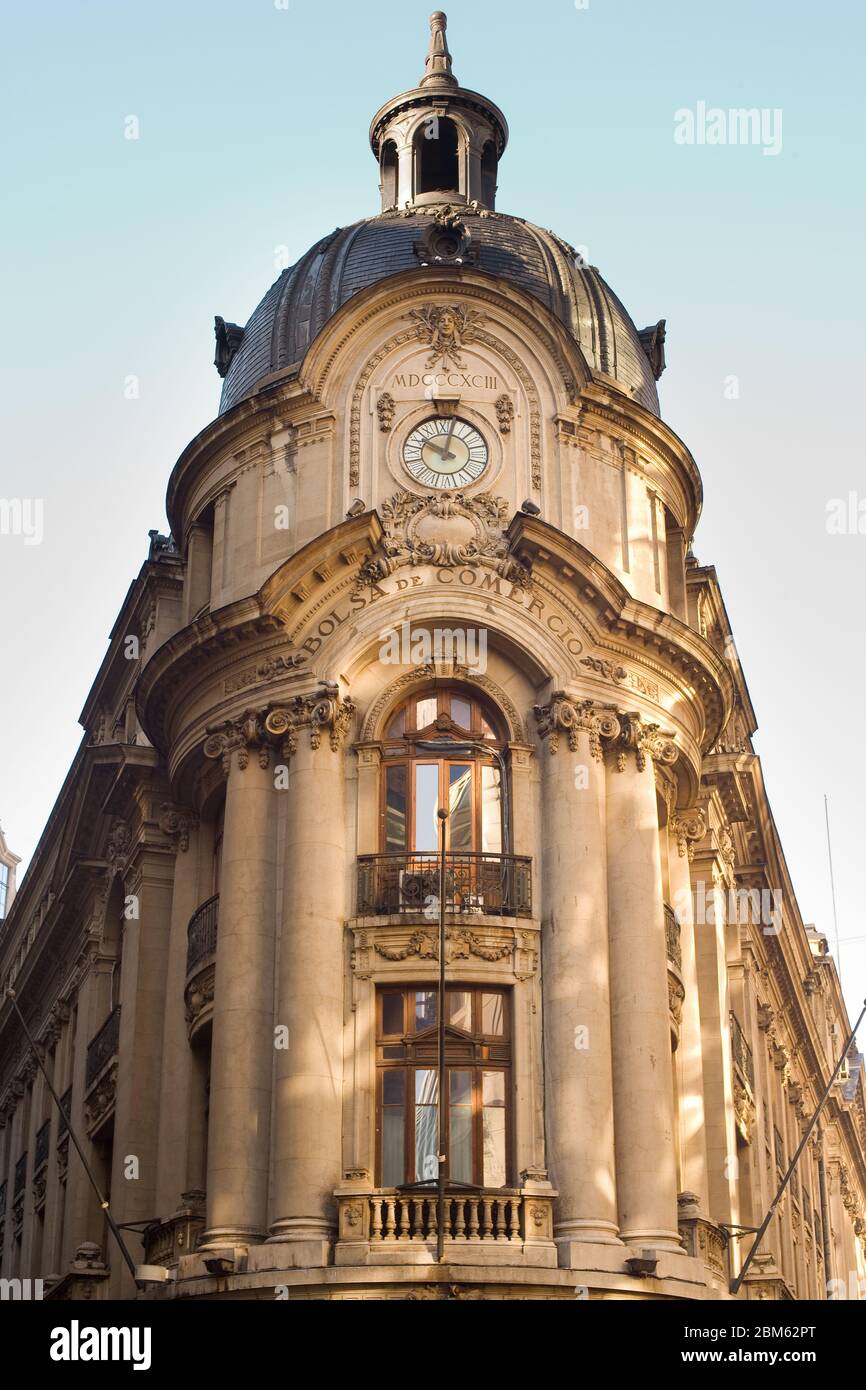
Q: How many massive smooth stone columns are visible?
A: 4